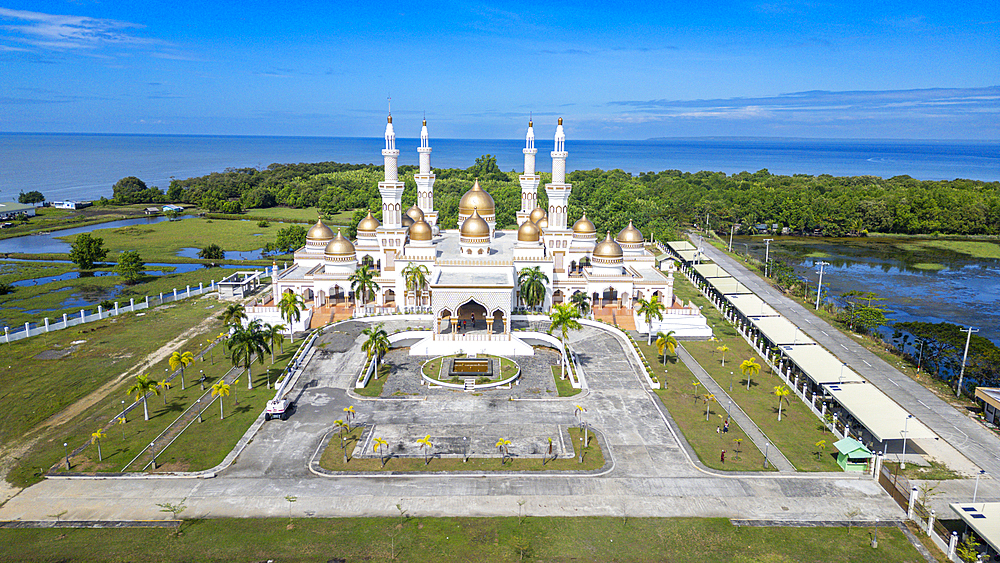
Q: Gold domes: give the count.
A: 14